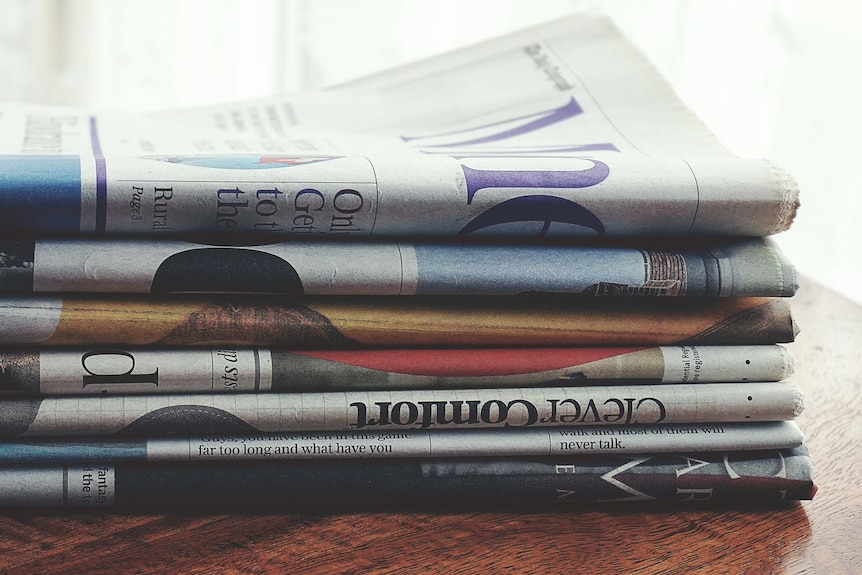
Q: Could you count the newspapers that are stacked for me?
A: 7